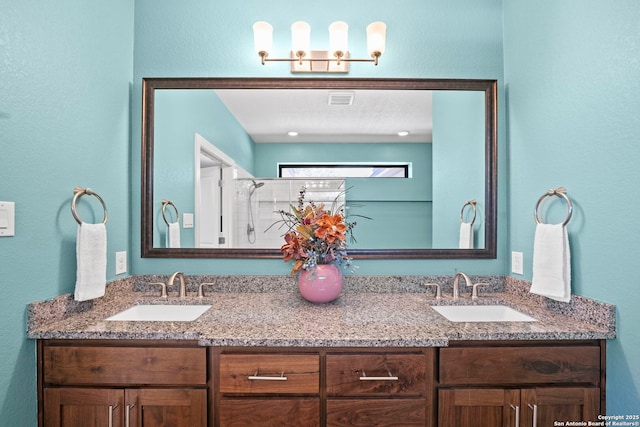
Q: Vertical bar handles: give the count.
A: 4